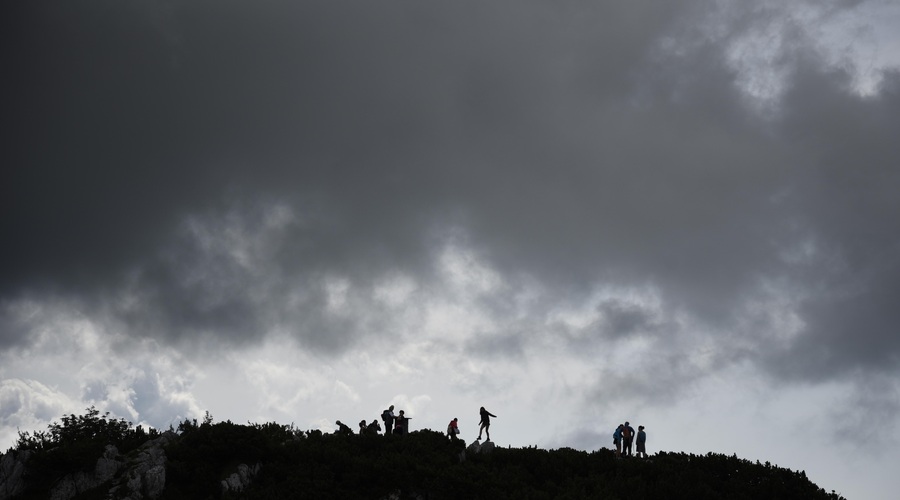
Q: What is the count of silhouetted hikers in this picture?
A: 10